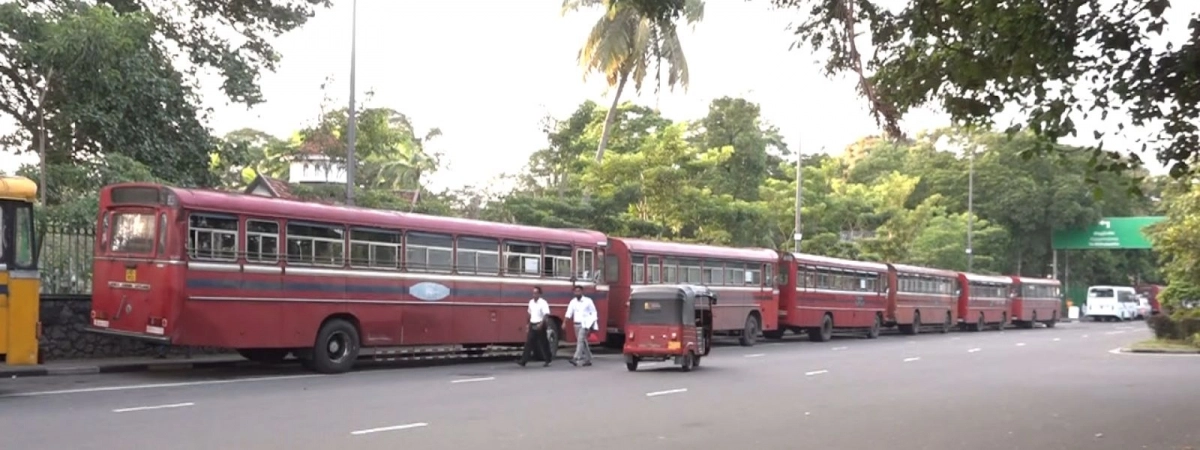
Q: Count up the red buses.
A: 6